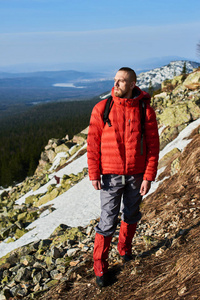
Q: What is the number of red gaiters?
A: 2